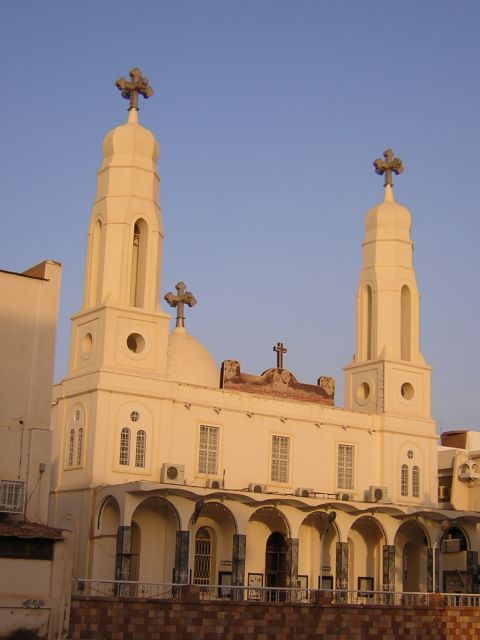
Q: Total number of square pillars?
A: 8